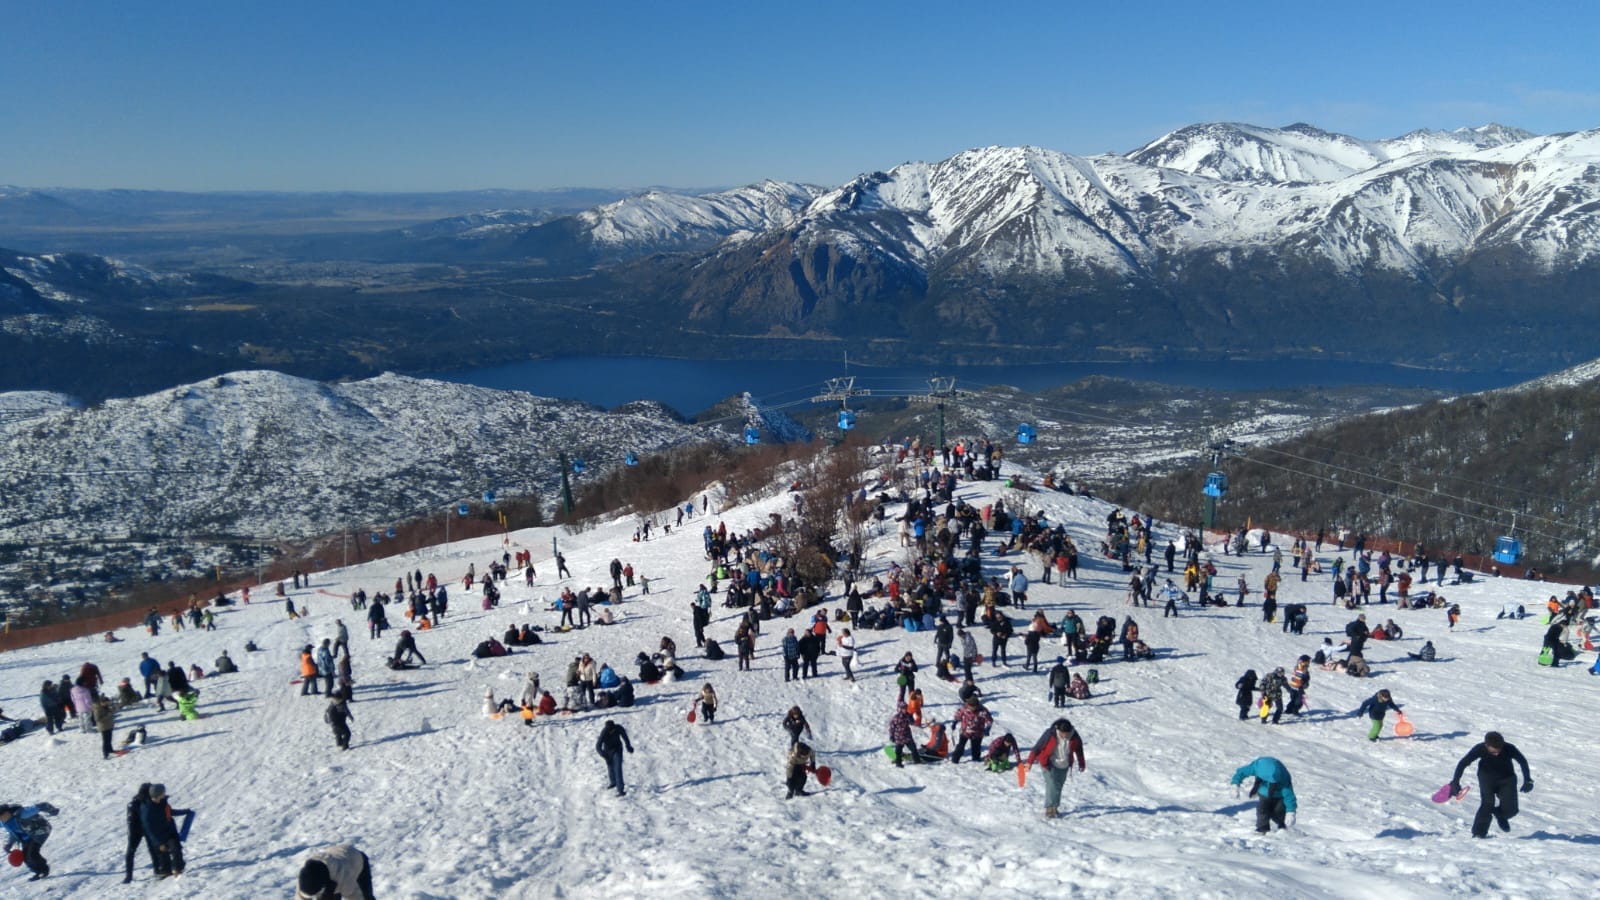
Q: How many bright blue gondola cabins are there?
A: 11